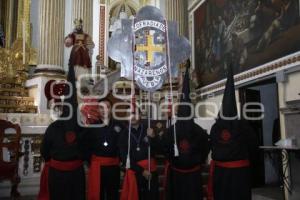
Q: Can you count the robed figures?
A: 5